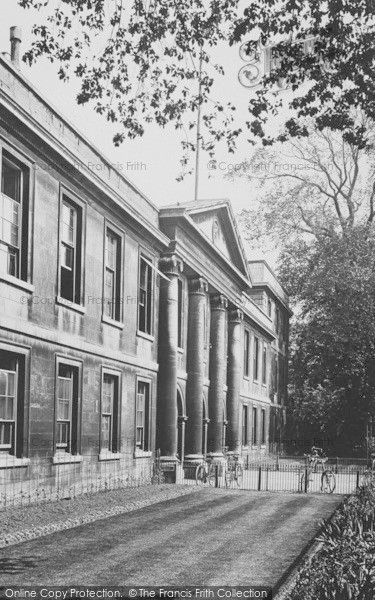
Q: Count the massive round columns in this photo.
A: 4